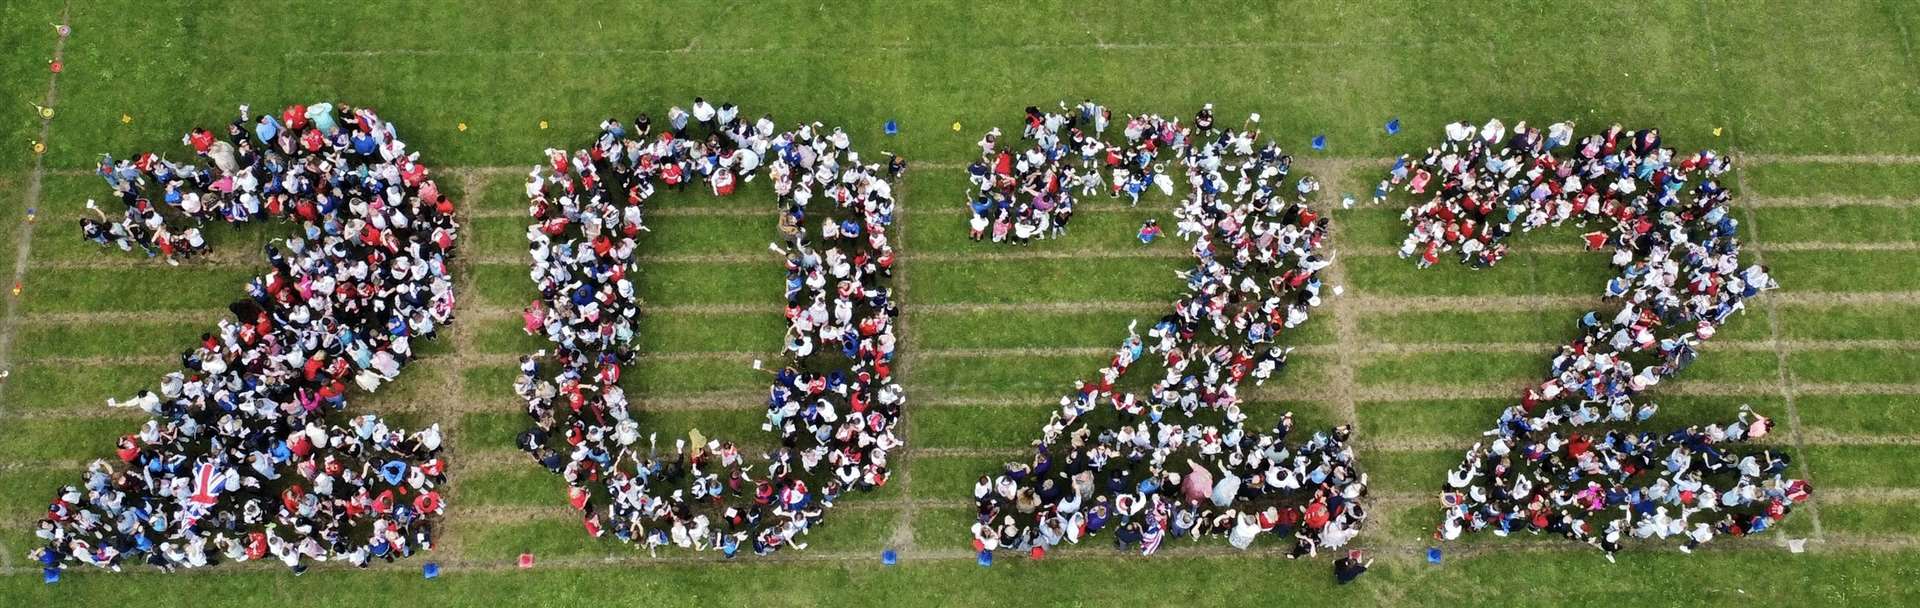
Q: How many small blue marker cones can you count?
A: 8